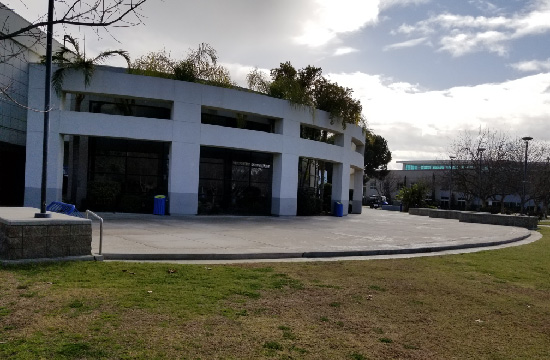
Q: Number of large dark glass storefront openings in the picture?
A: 3